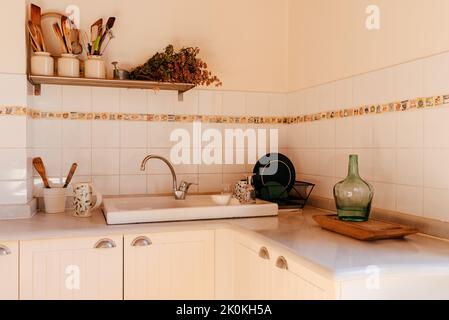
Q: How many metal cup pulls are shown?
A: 5